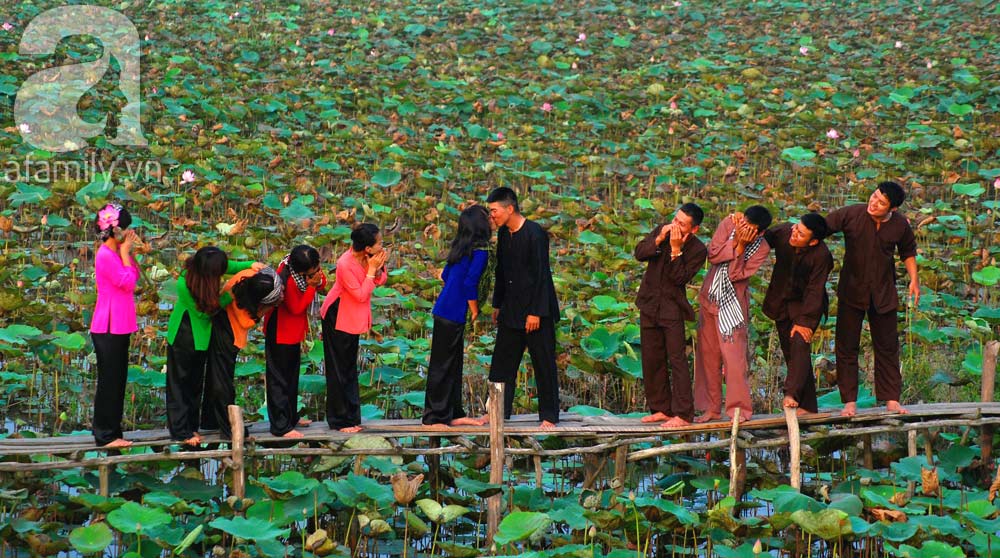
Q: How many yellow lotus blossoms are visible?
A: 0